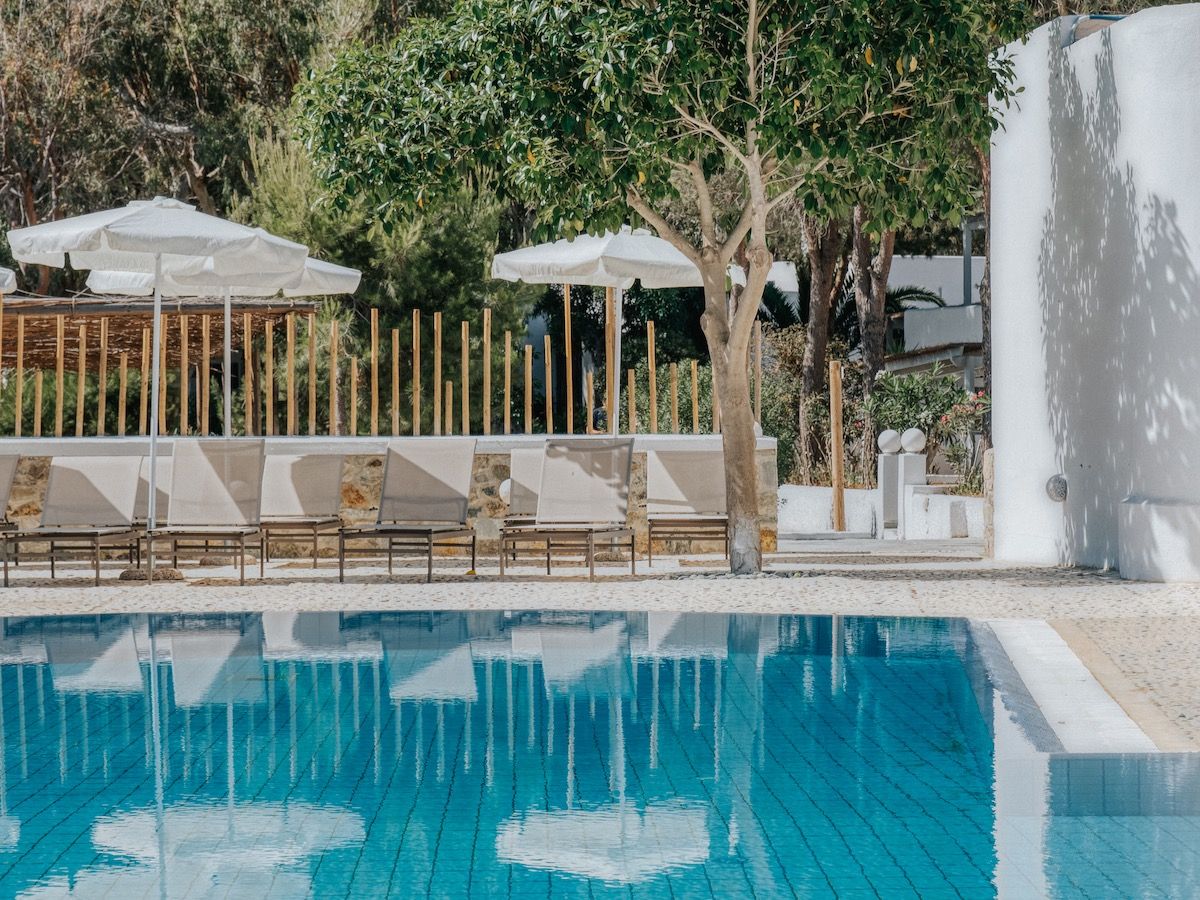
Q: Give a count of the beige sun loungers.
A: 9